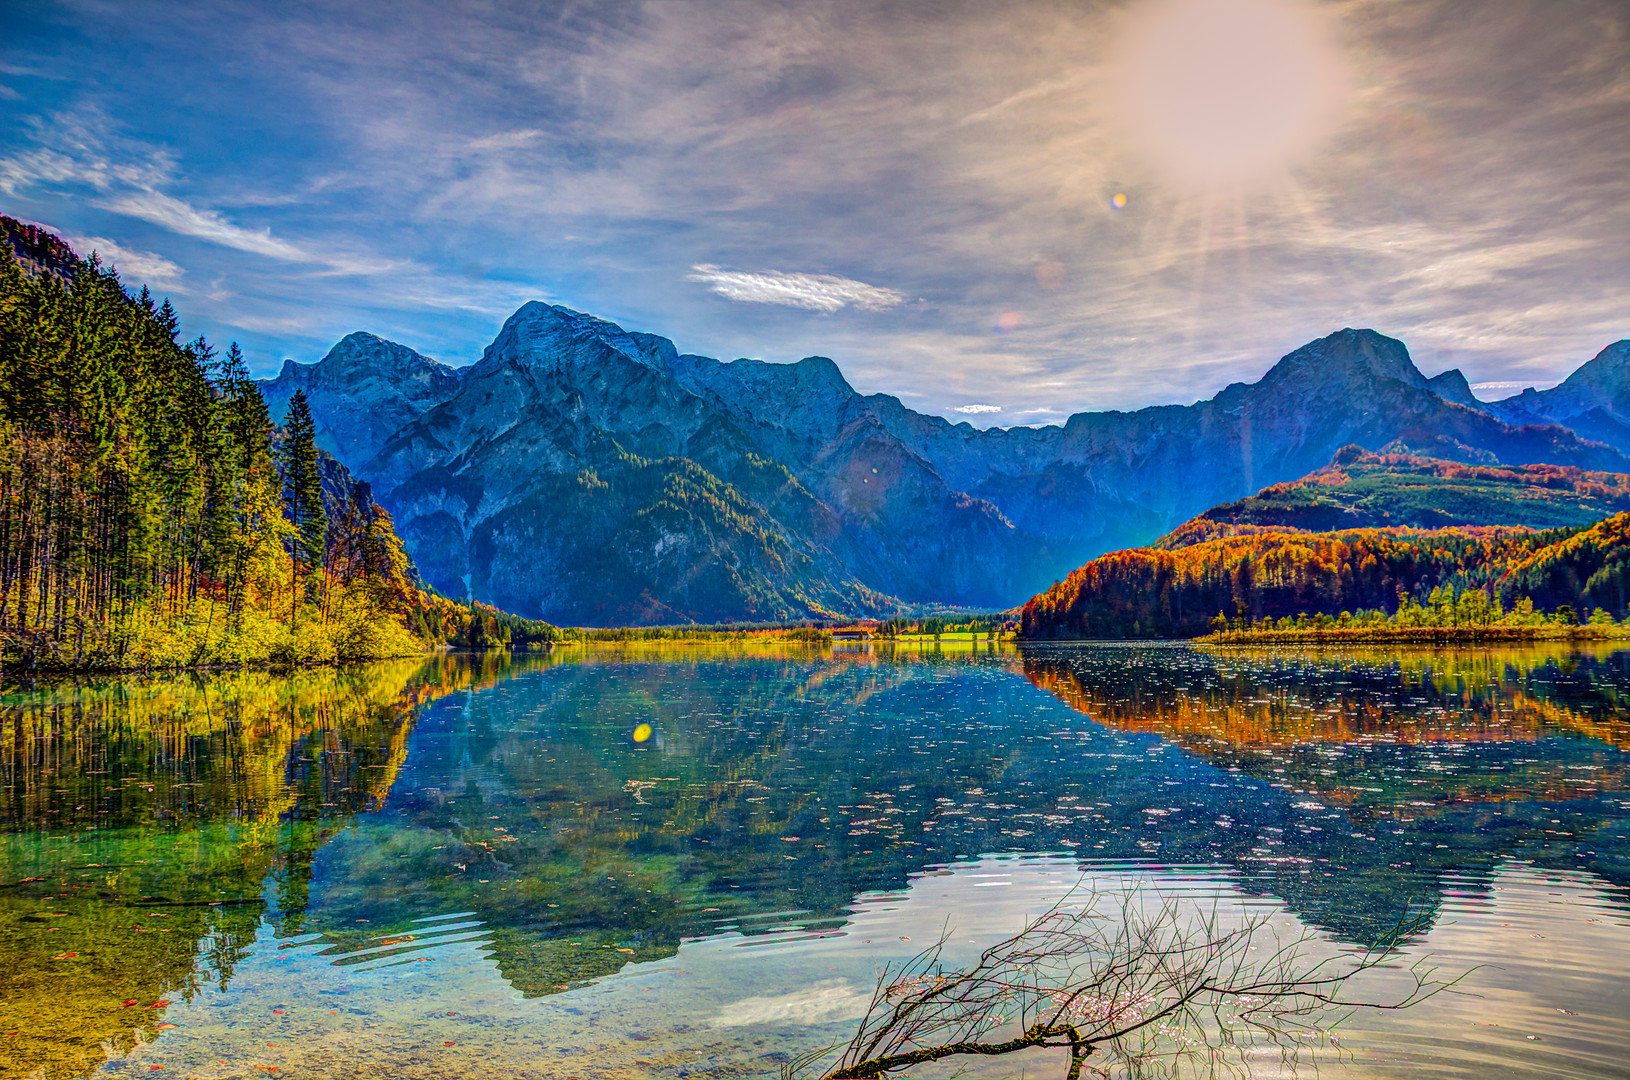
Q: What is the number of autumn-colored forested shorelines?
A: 2